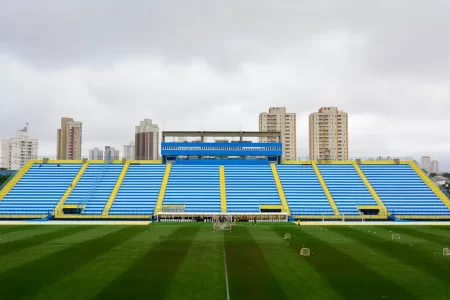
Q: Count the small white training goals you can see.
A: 4